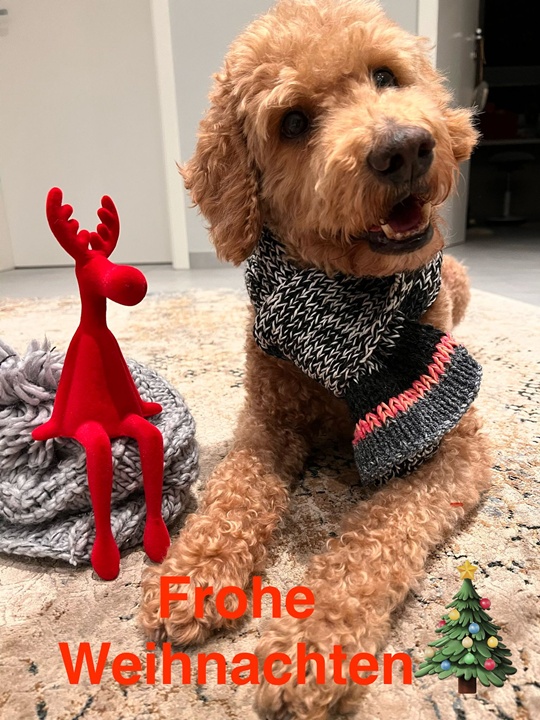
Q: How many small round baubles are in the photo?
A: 10